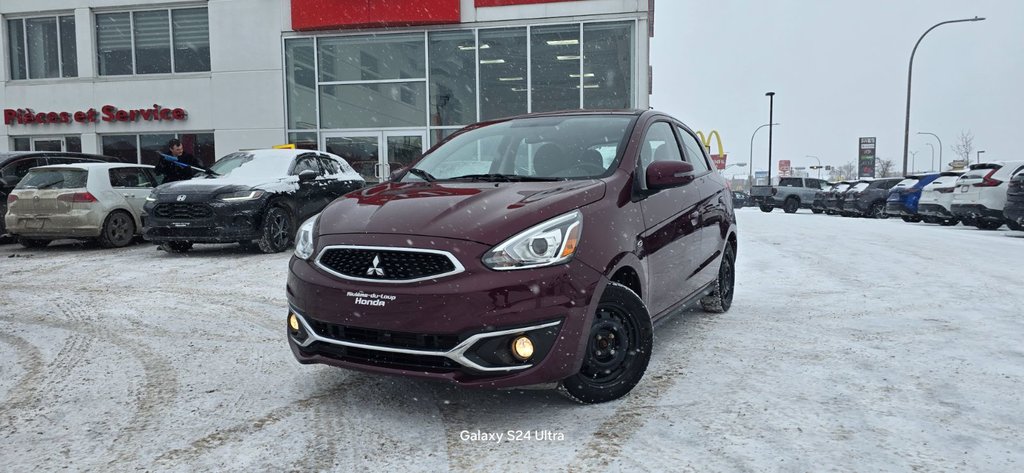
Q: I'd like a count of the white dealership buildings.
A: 1